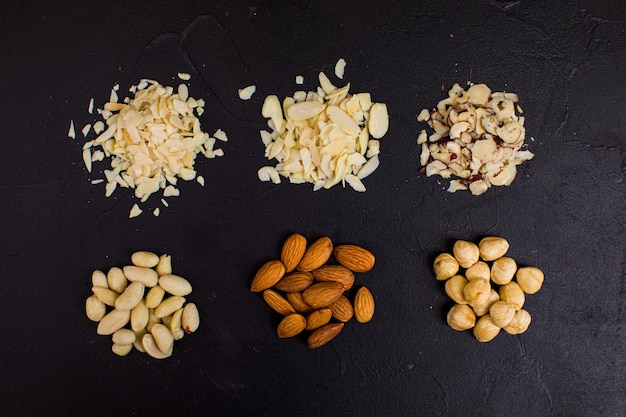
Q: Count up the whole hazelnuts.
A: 14